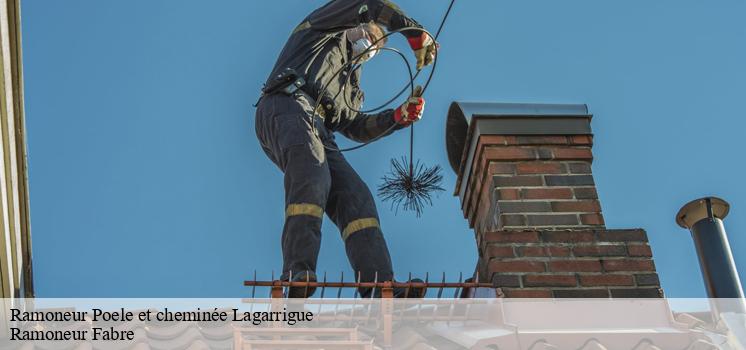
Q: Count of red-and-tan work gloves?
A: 2